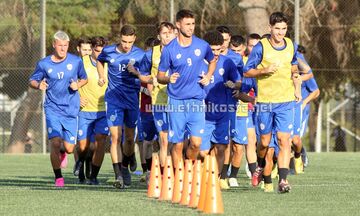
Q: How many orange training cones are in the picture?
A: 7